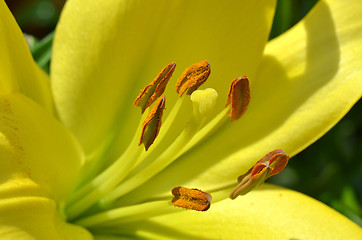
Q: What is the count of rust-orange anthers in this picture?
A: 6